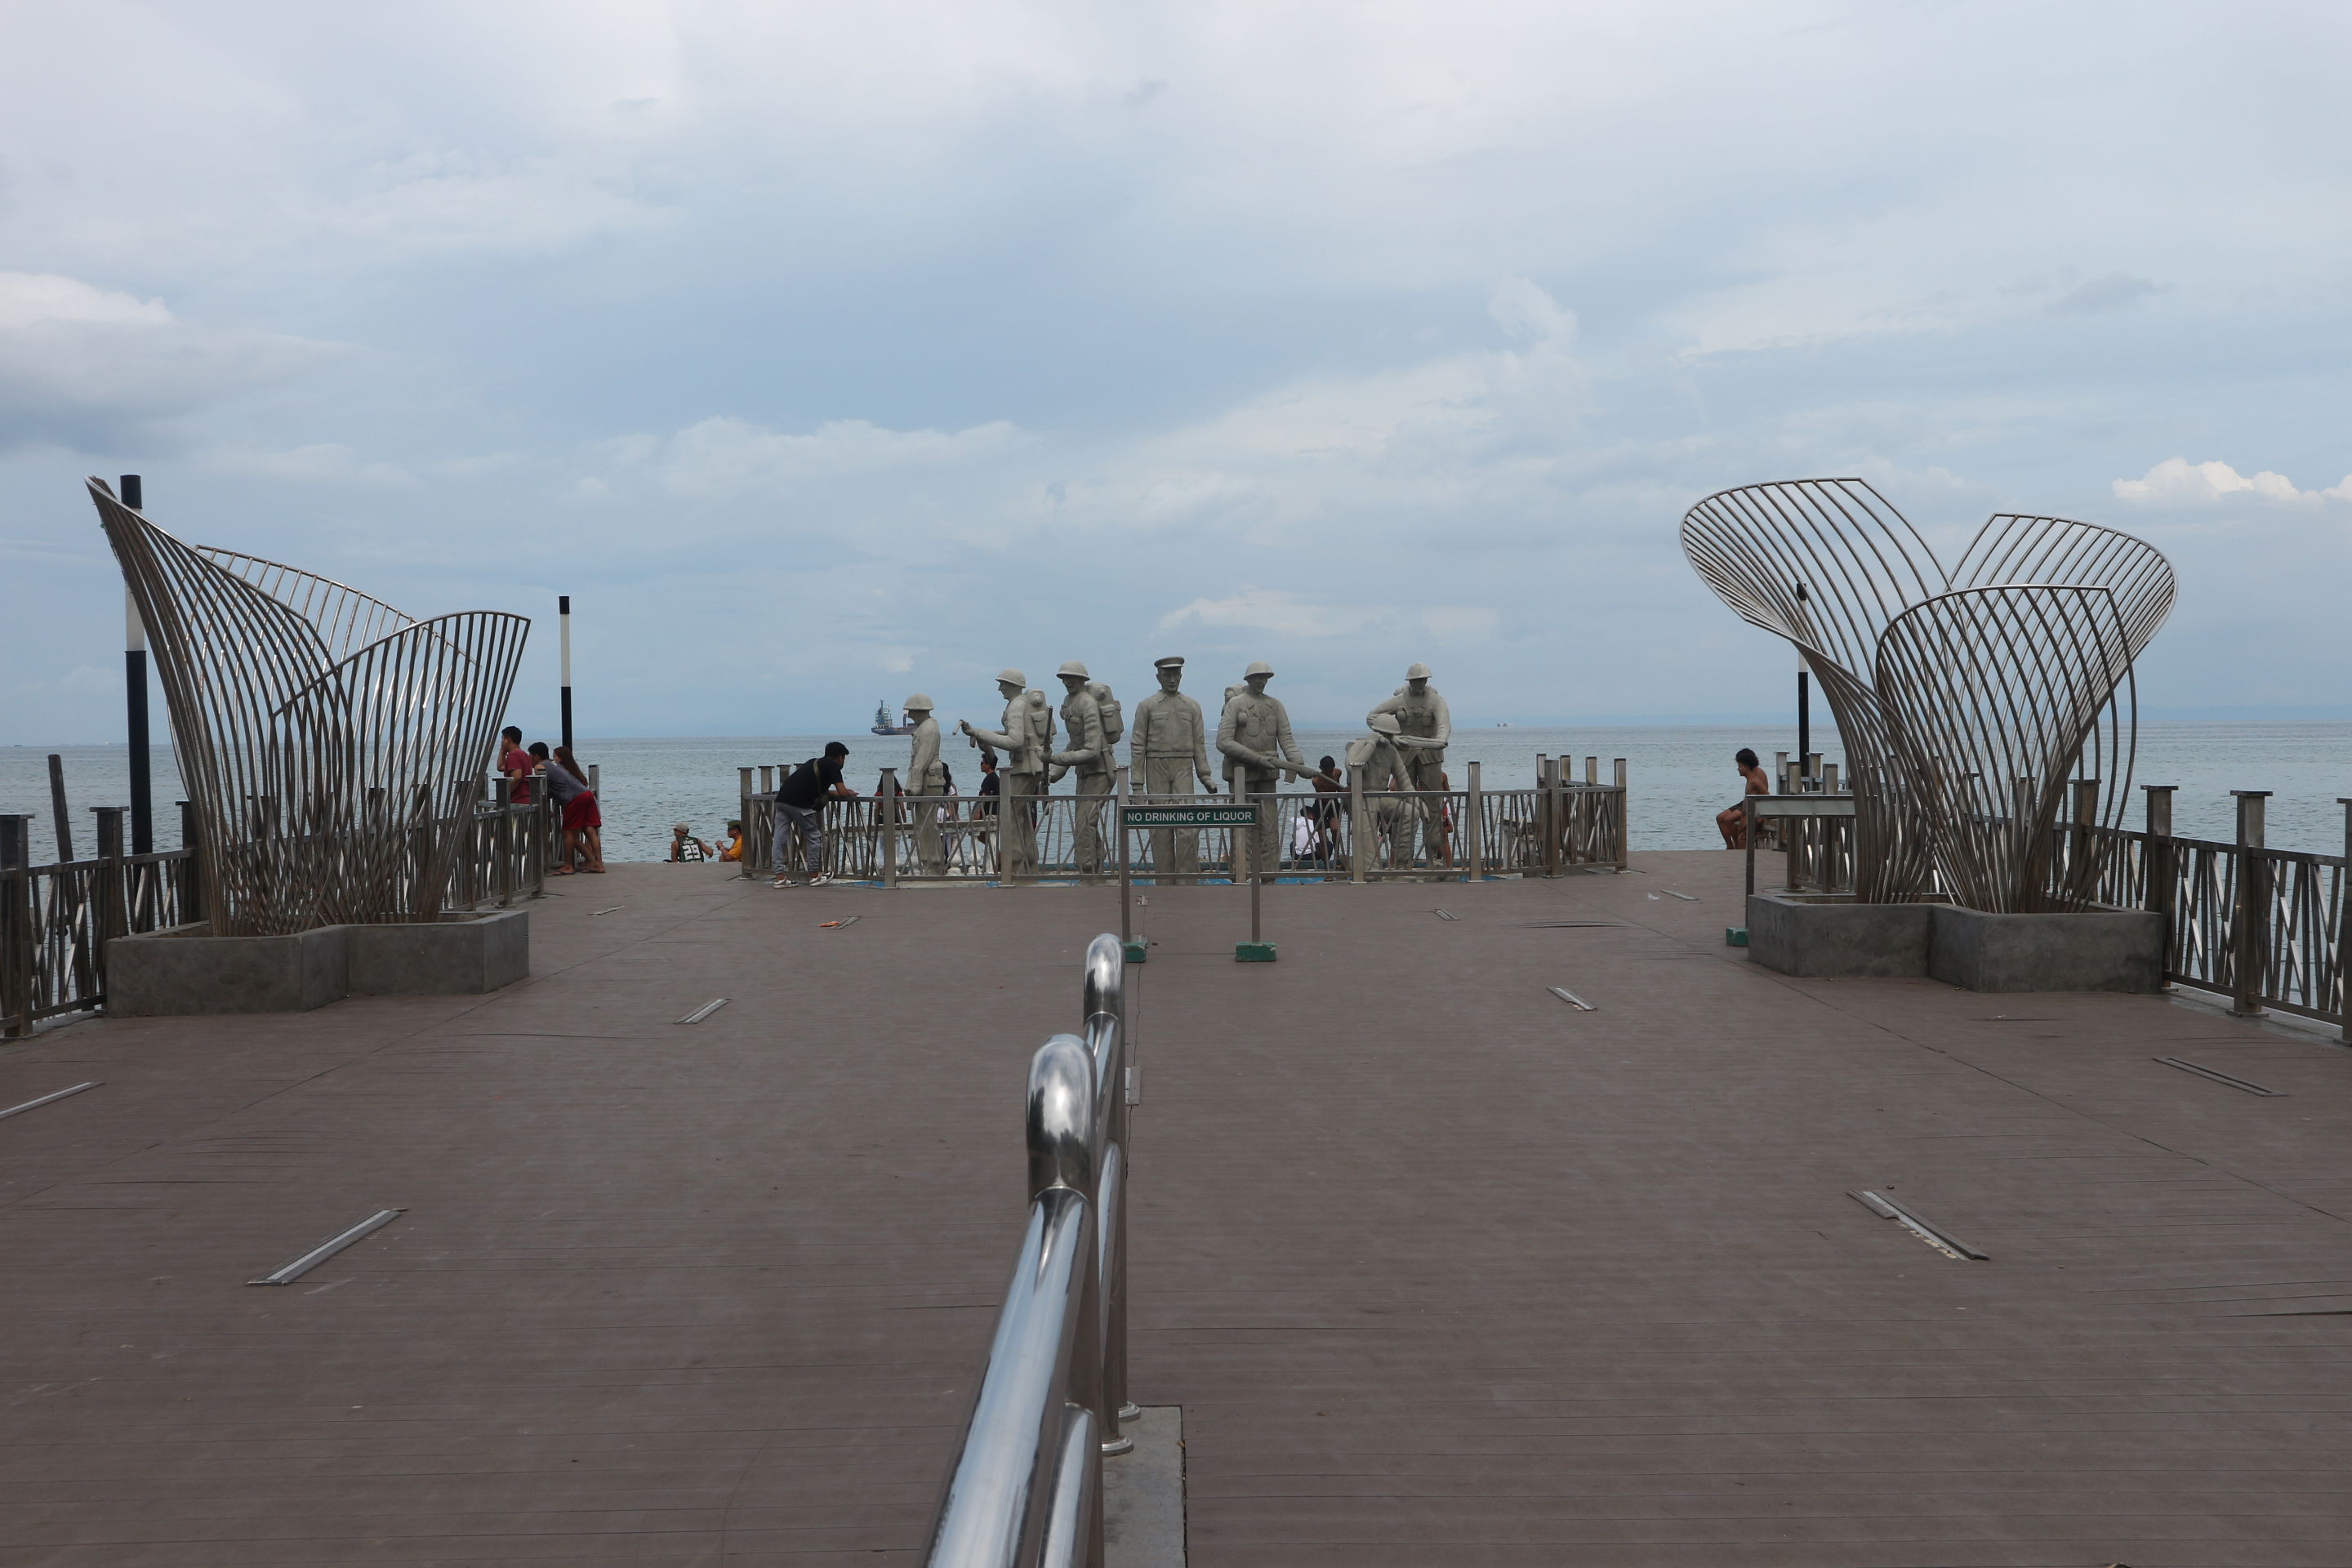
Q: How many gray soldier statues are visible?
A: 7